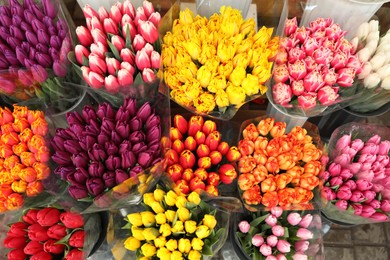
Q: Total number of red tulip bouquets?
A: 1